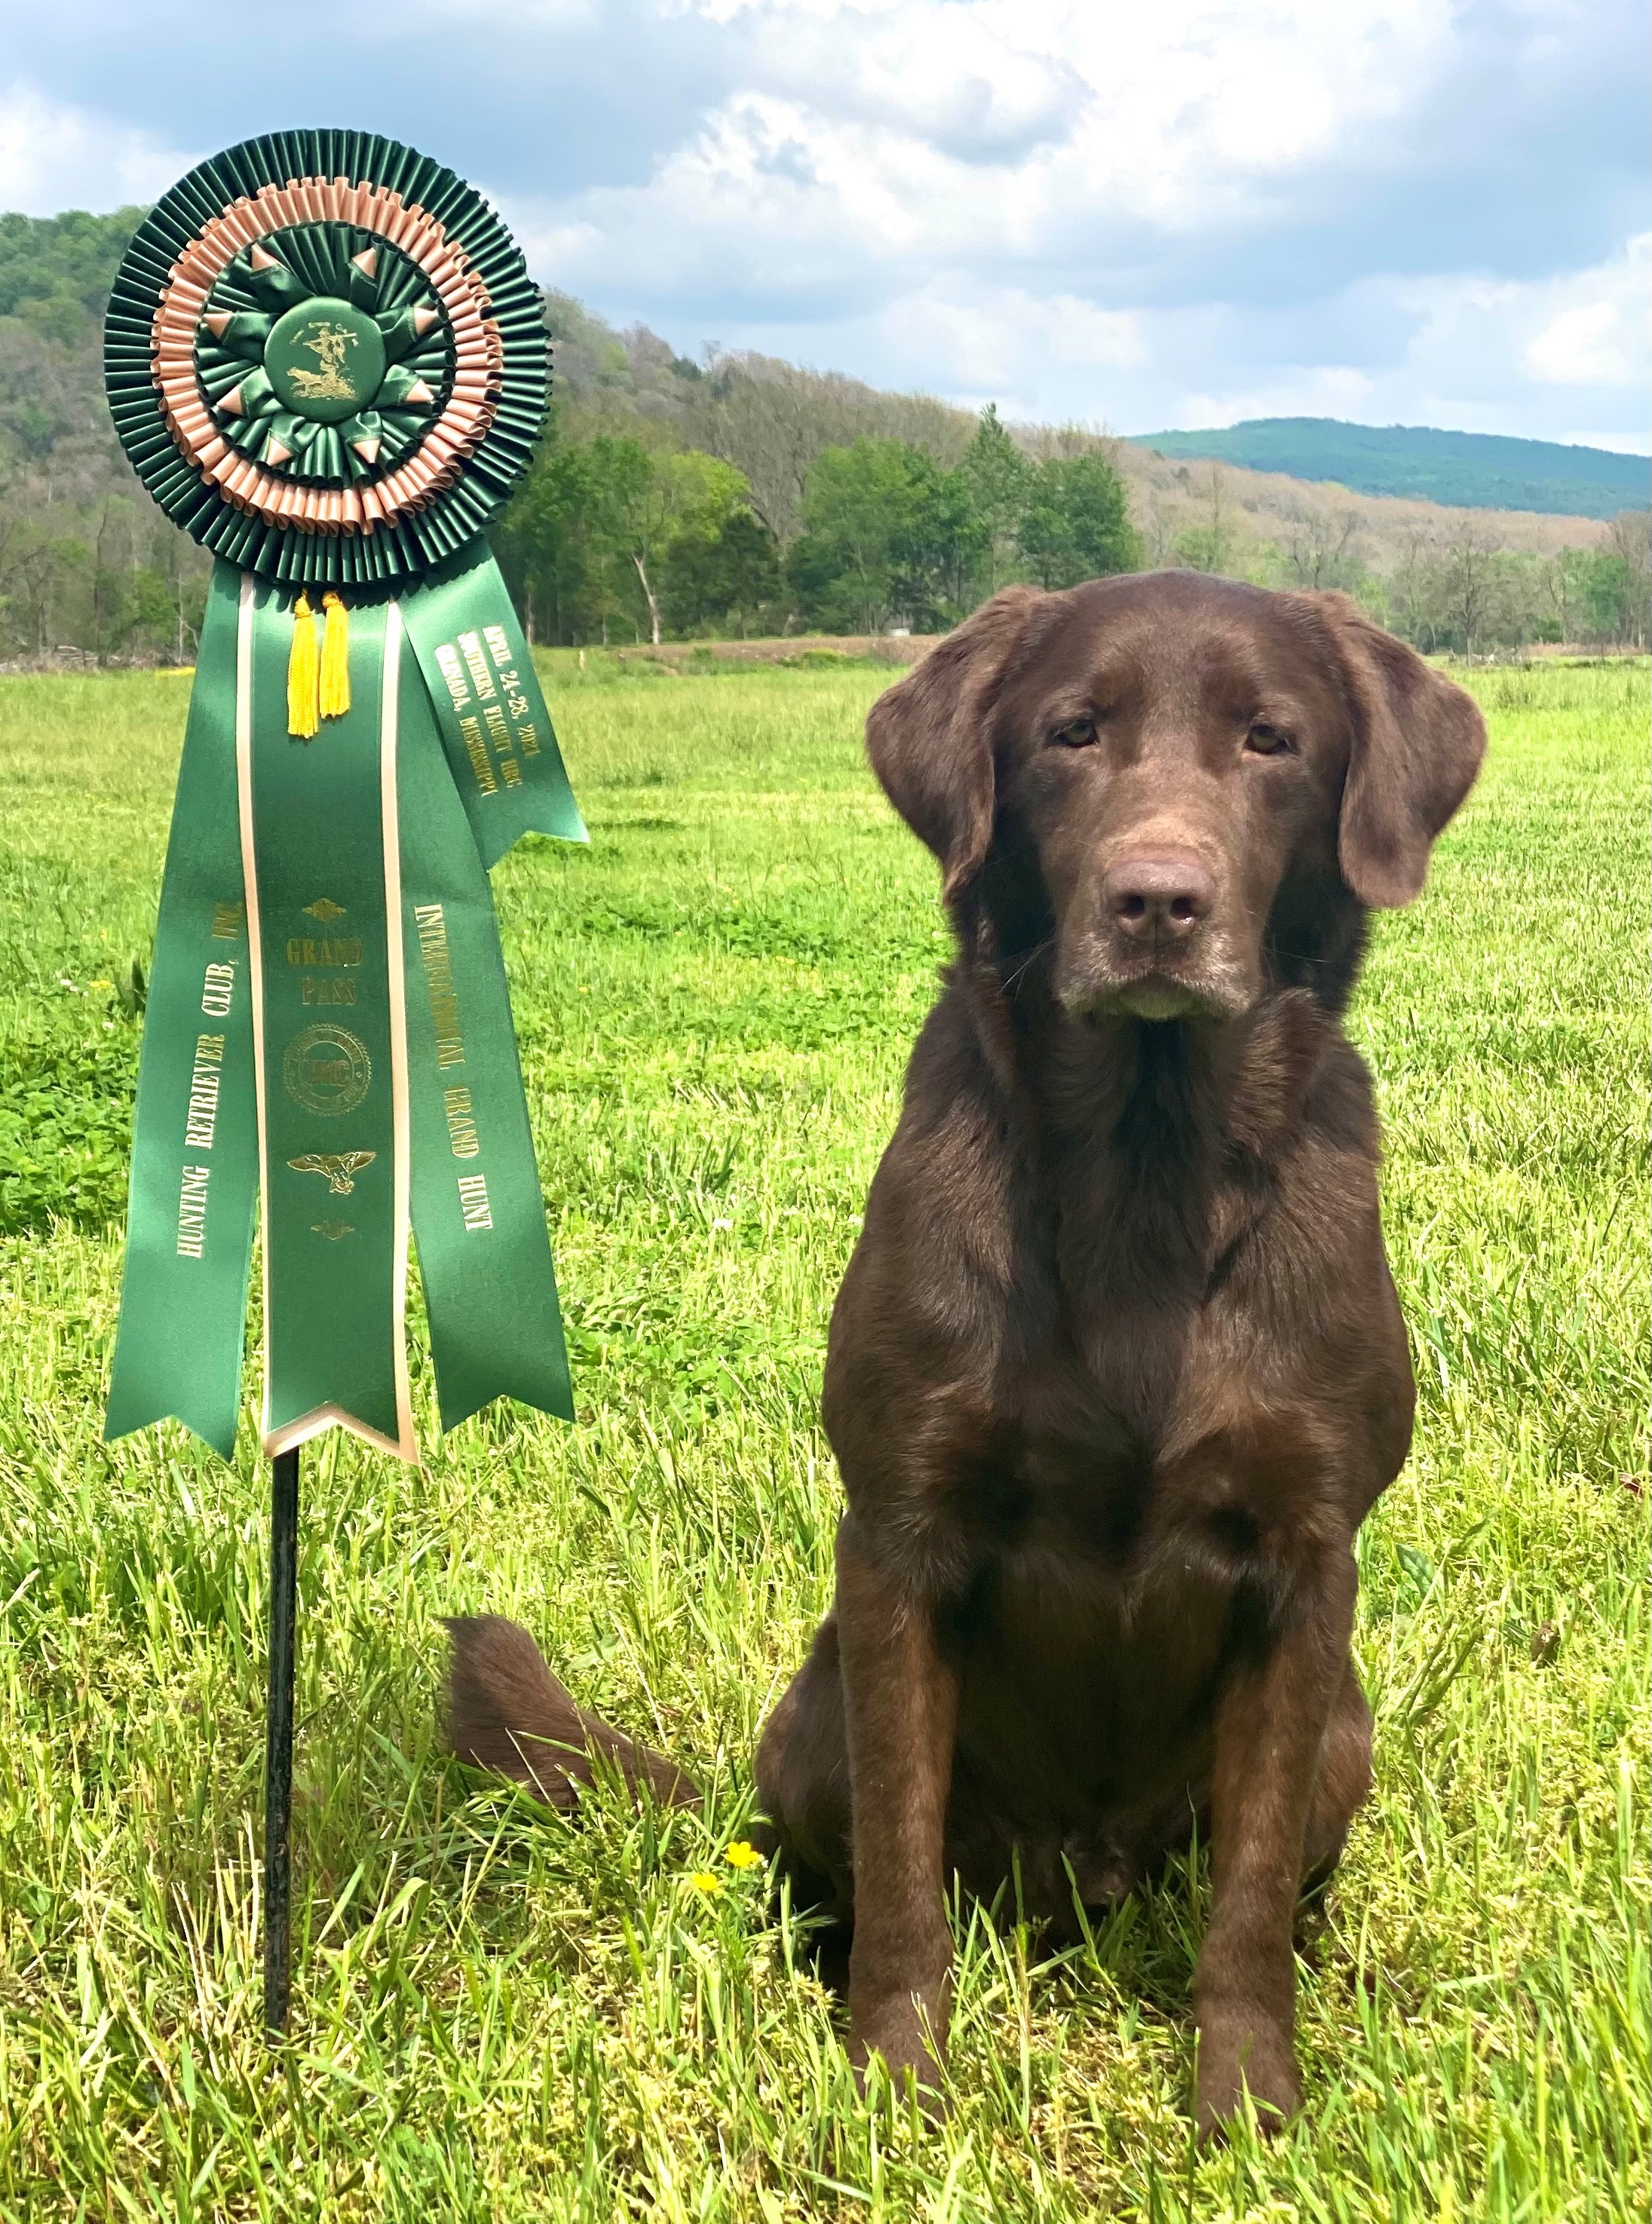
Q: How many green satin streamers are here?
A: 4